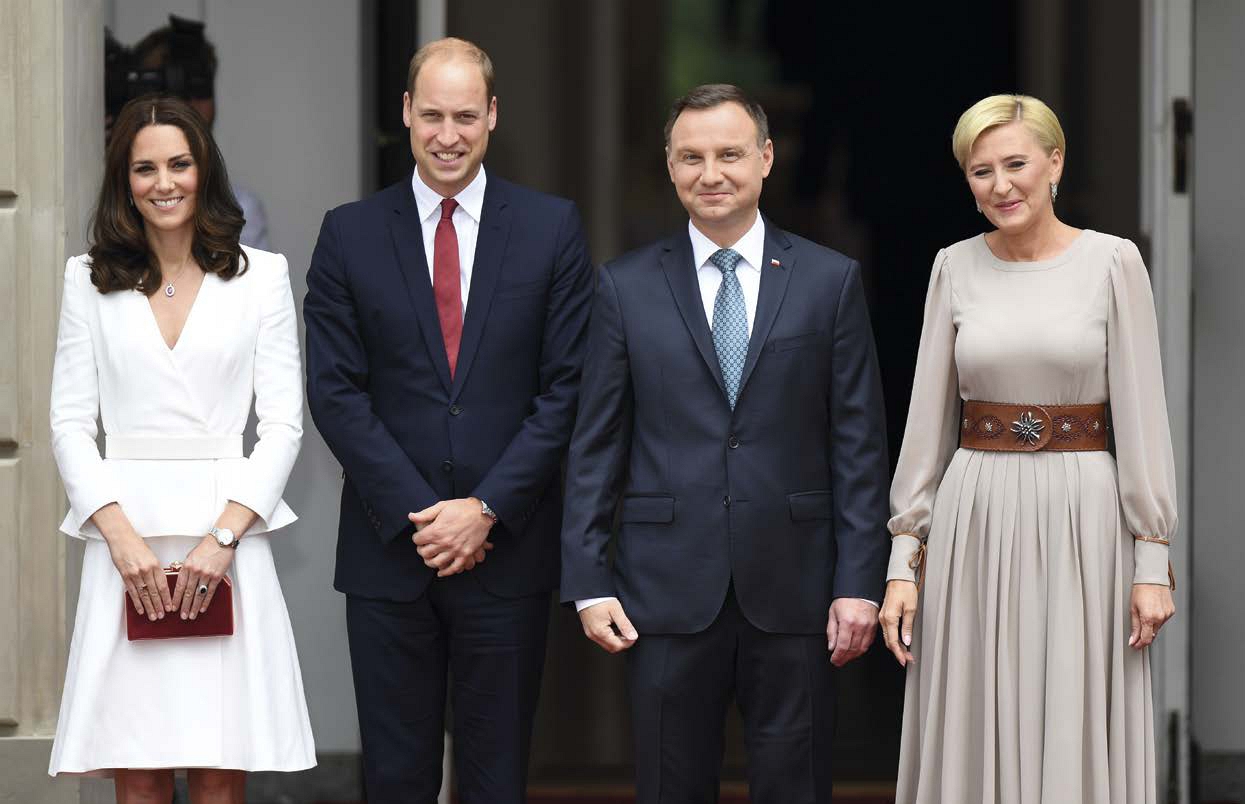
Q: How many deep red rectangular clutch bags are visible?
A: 1